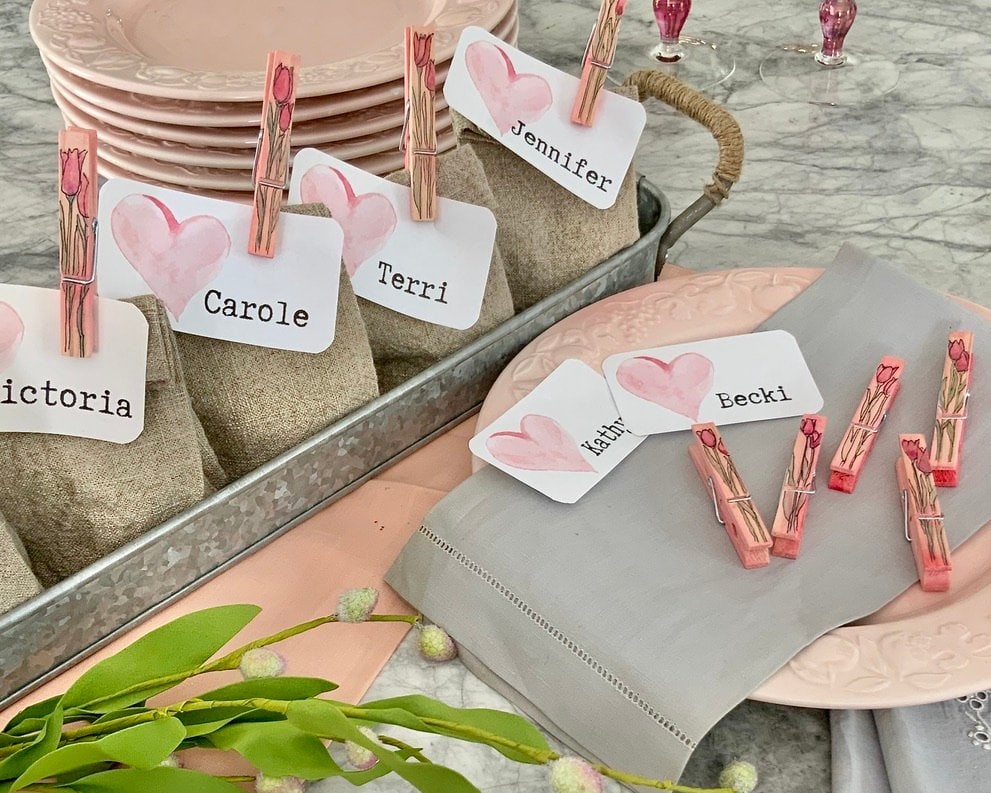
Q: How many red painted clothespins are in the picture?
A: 9